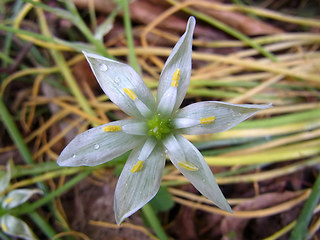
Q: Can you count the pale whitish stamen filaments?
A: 6